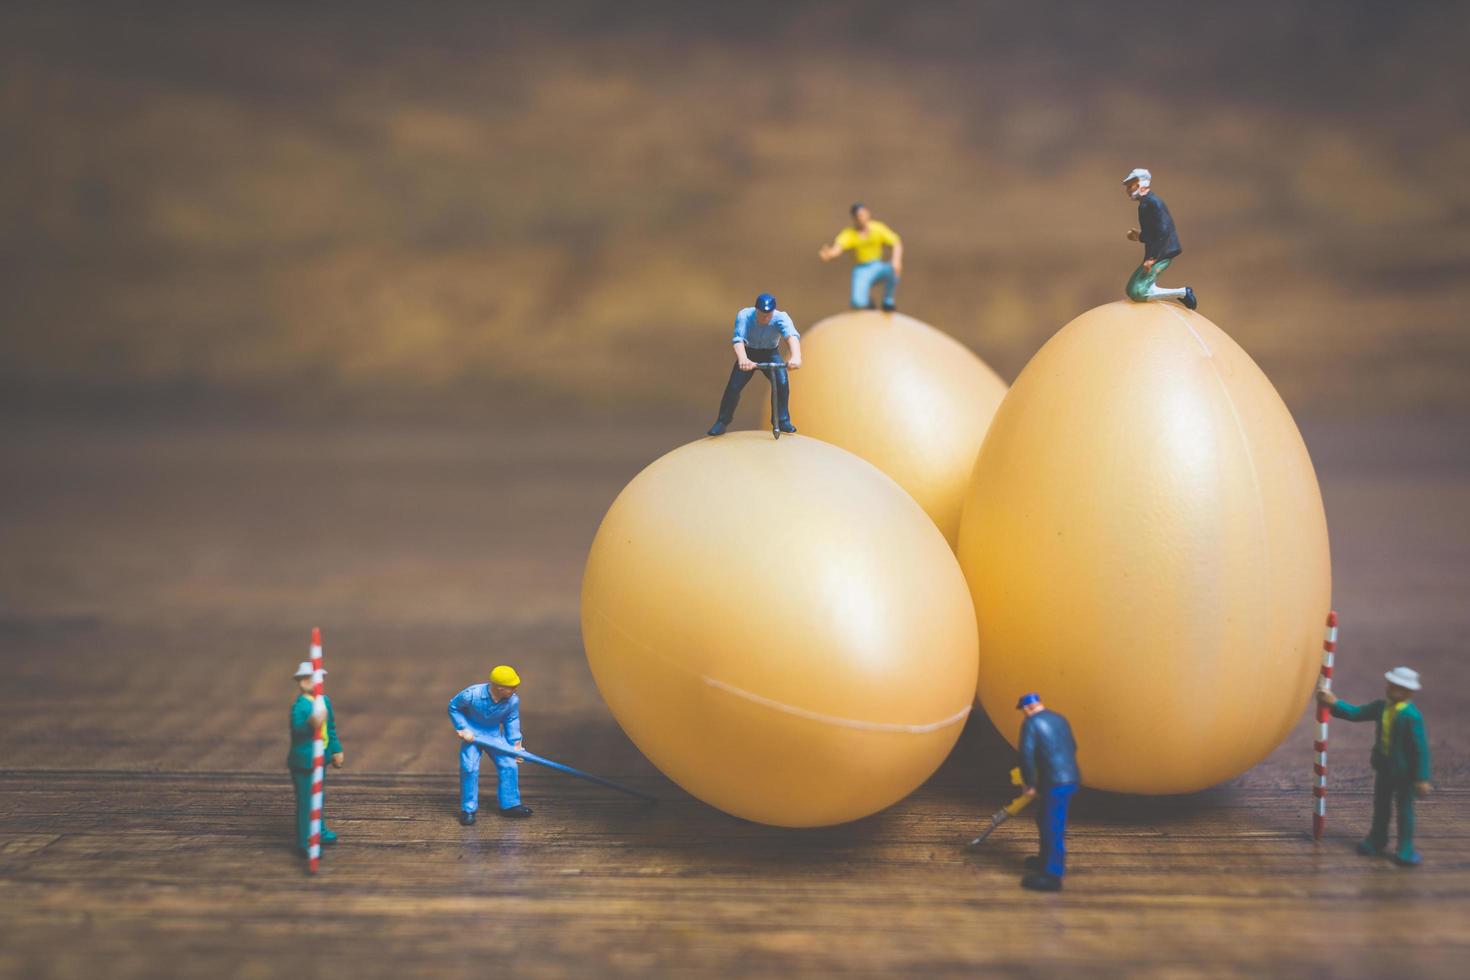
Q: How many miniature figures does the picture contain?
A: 7